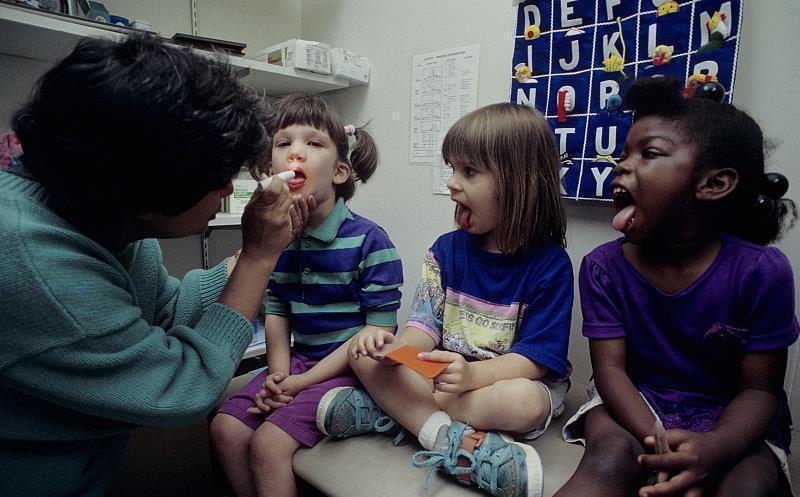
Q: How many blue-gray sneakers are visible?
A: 2